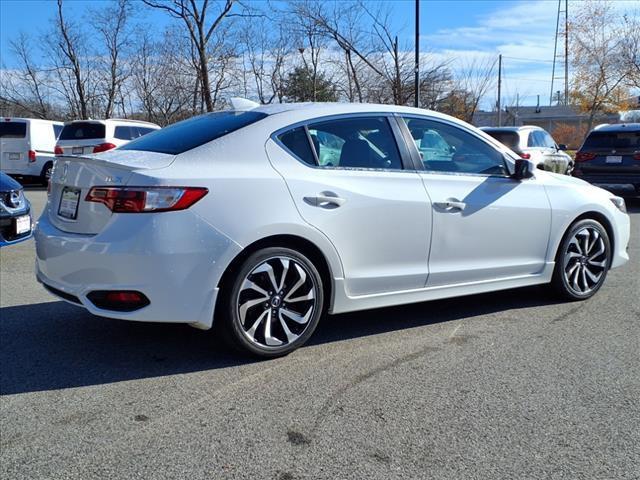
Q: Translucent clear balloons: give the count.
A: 0